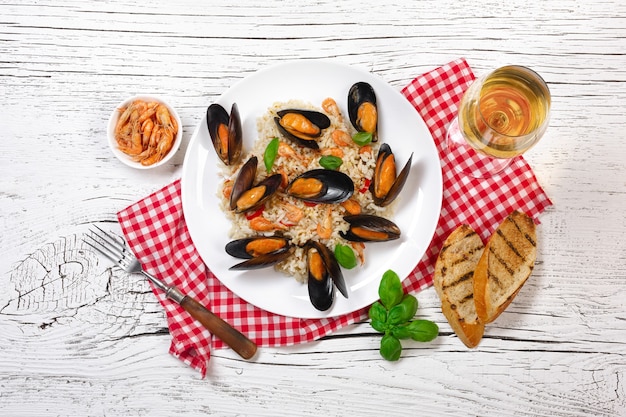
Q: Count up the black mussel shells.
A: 9